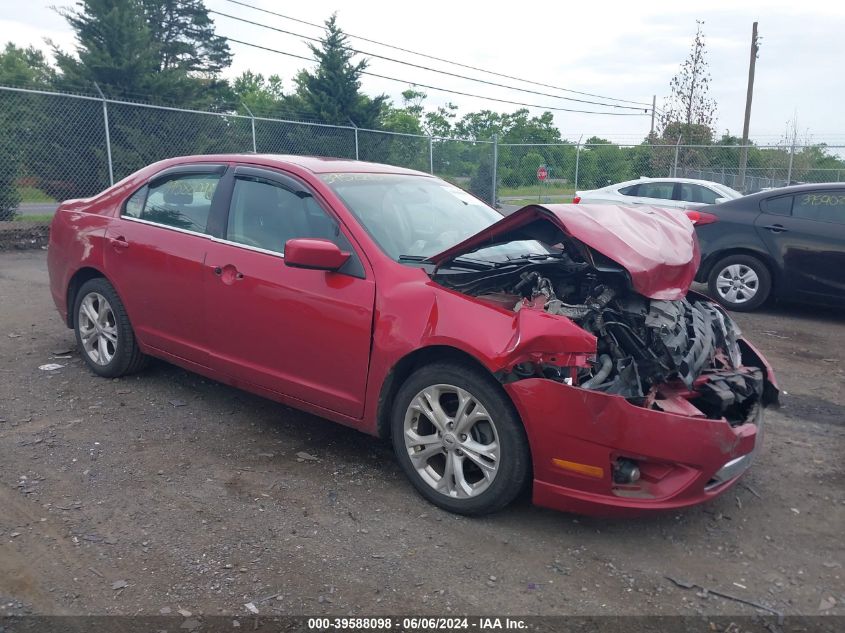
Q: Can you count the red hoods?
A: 1